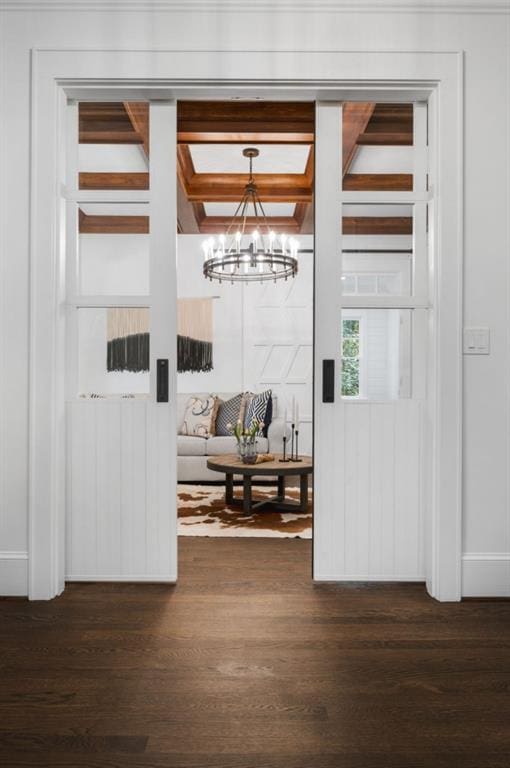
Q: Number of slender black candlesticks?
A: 3